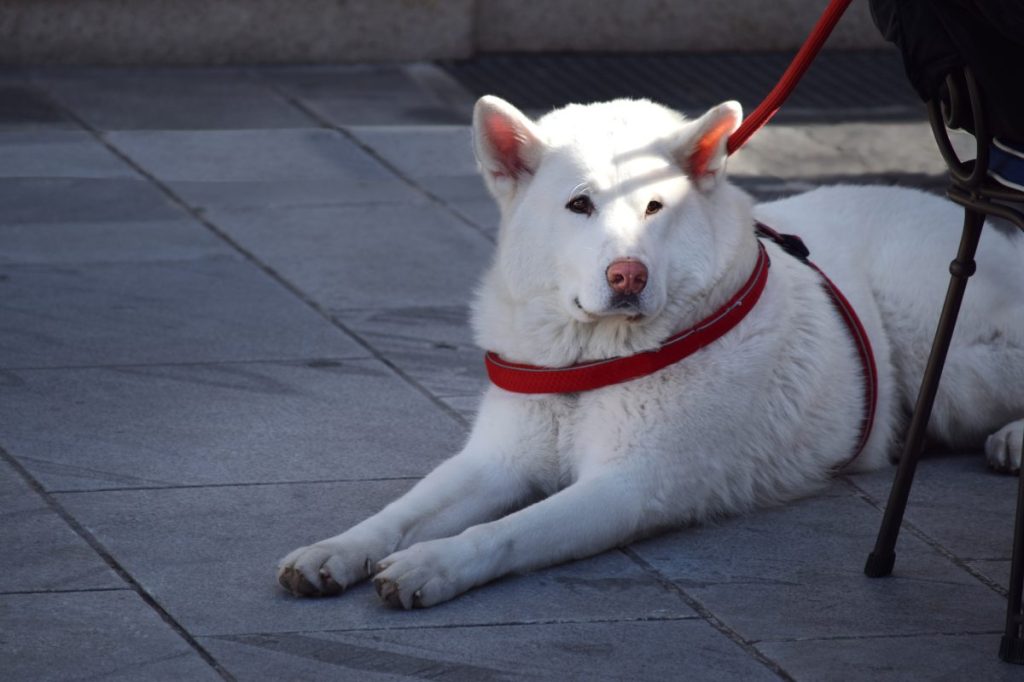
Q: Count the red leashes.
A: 1